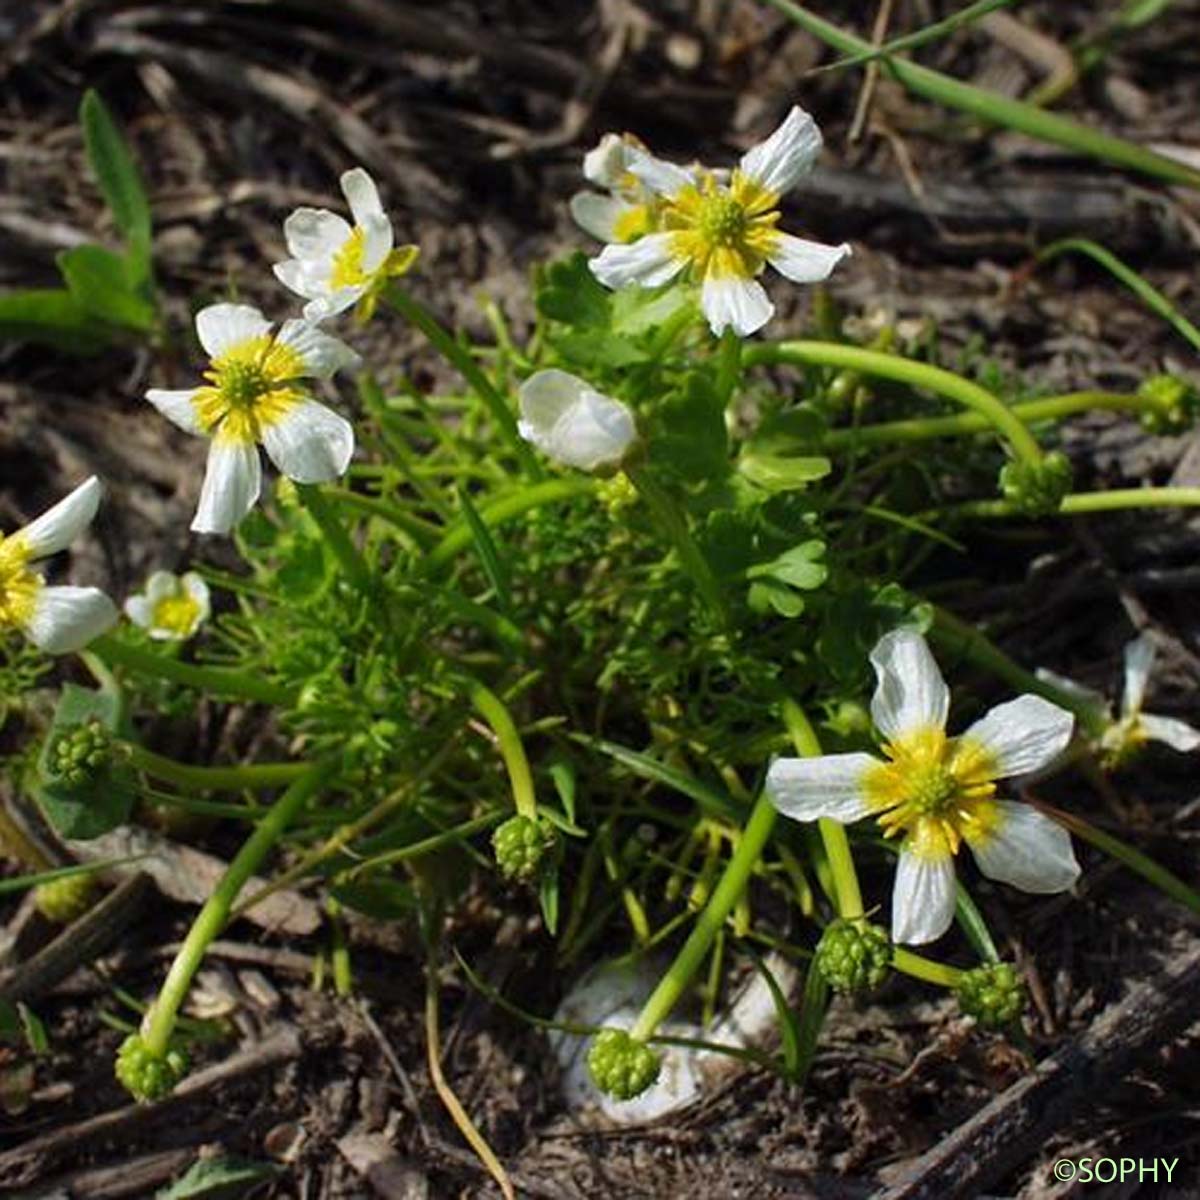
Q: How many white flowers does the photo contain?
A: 9